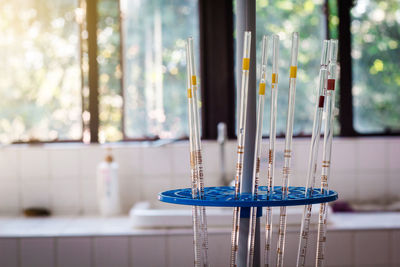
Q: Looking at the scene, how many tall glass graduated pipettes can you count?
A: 8